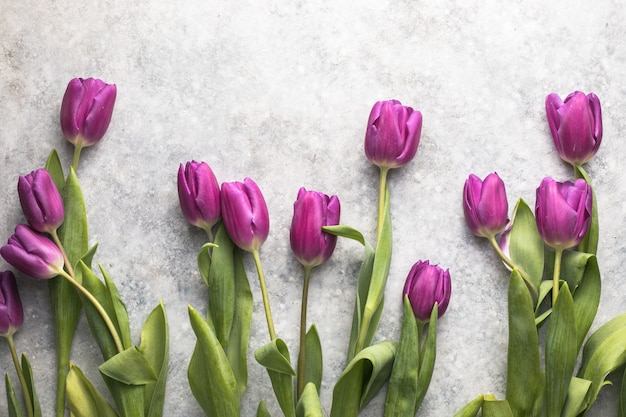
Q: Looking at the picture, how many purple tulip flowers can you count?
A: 12